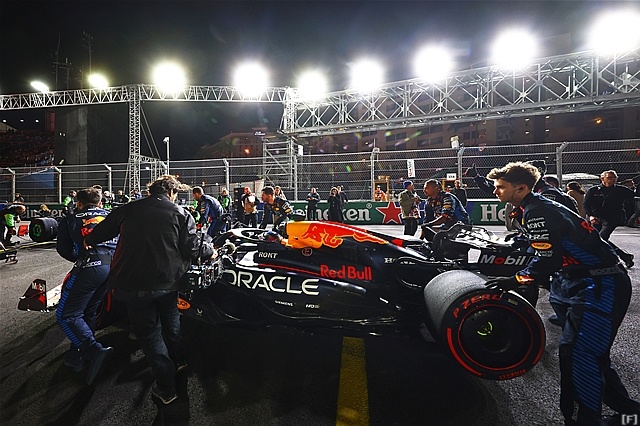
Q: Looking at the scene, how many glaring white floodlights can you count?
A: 9